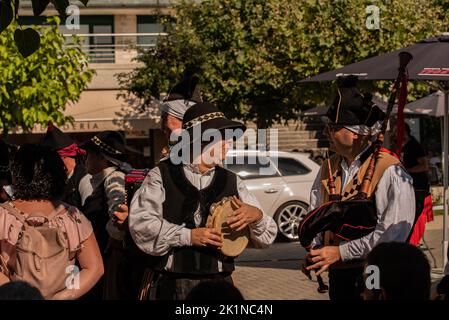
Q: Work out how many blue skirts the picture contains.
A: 0